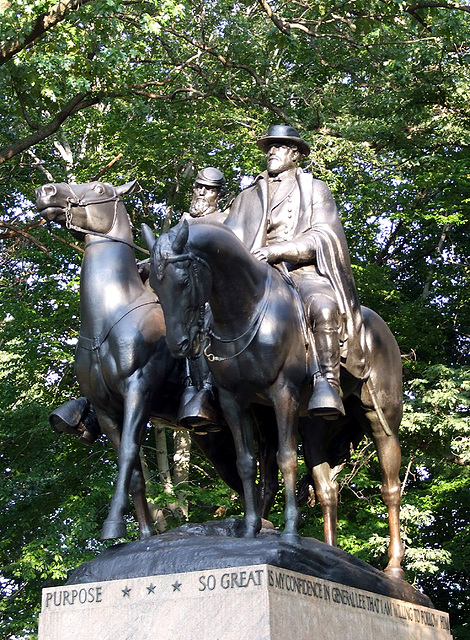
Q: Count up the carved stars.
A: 3